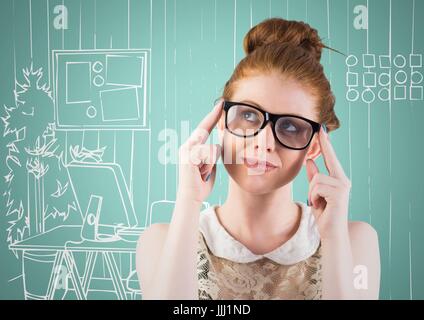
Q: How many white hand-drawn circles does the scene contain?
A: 11